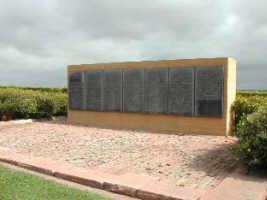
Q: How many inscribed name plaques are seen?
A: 7